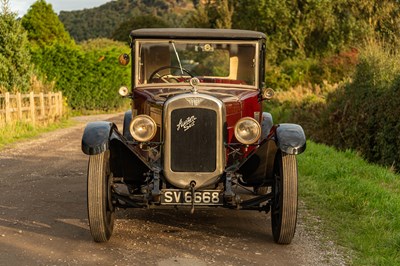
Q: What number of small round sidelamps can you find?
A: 2